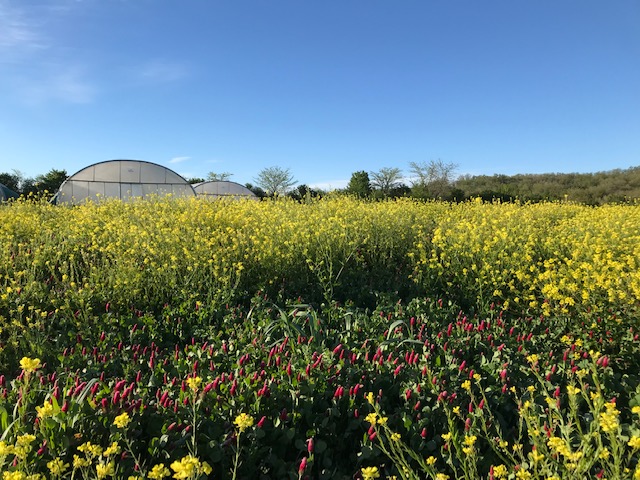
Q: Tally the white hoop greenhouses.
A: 2